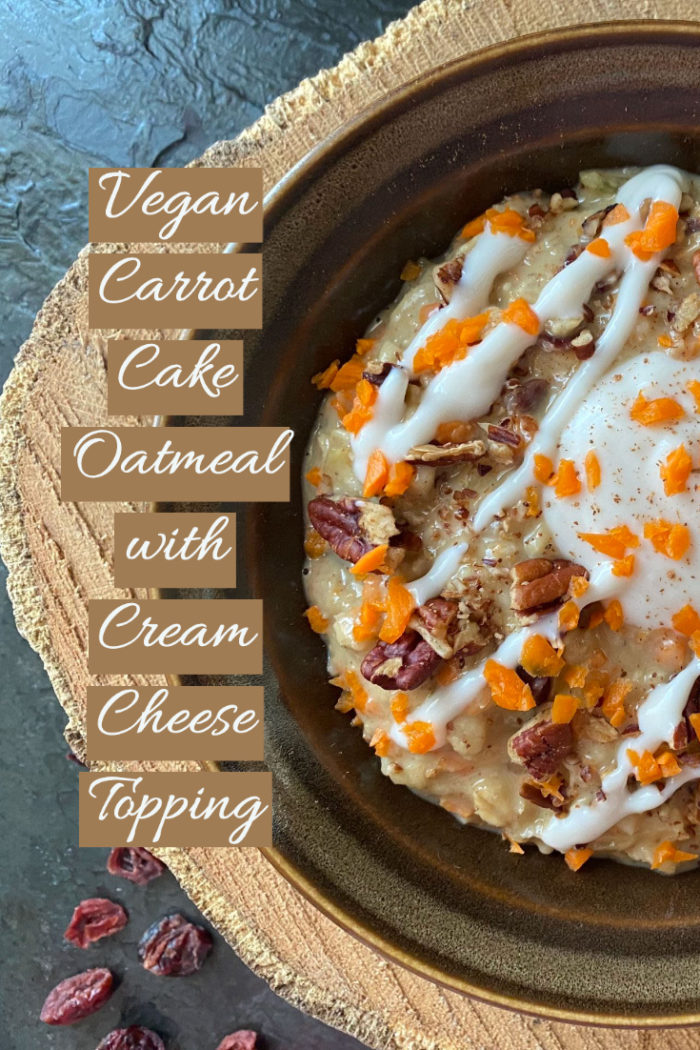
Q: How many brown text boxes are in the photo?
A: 8